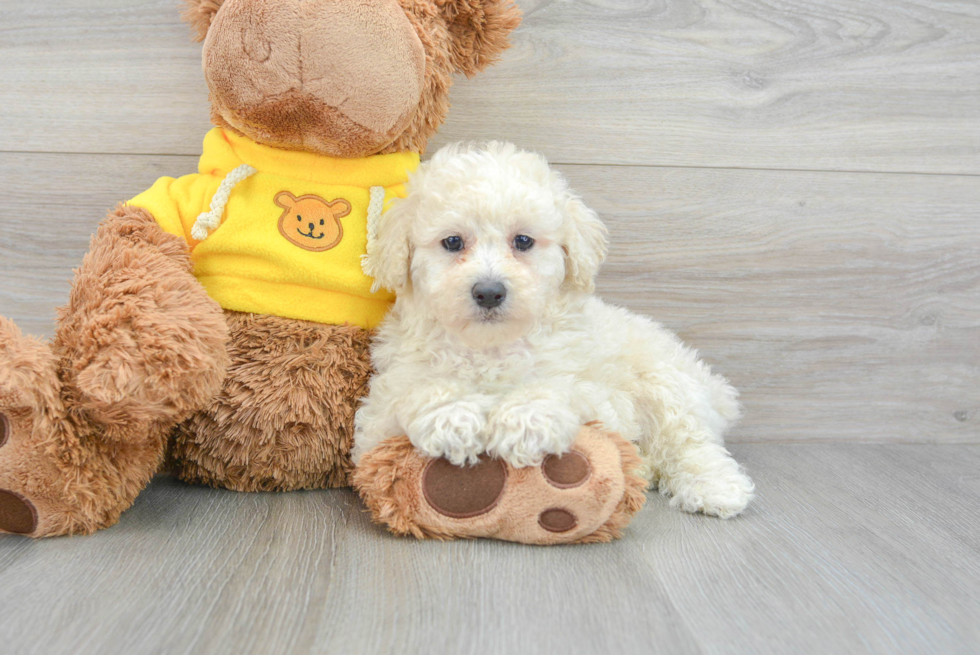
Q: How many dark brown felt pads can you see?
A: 5